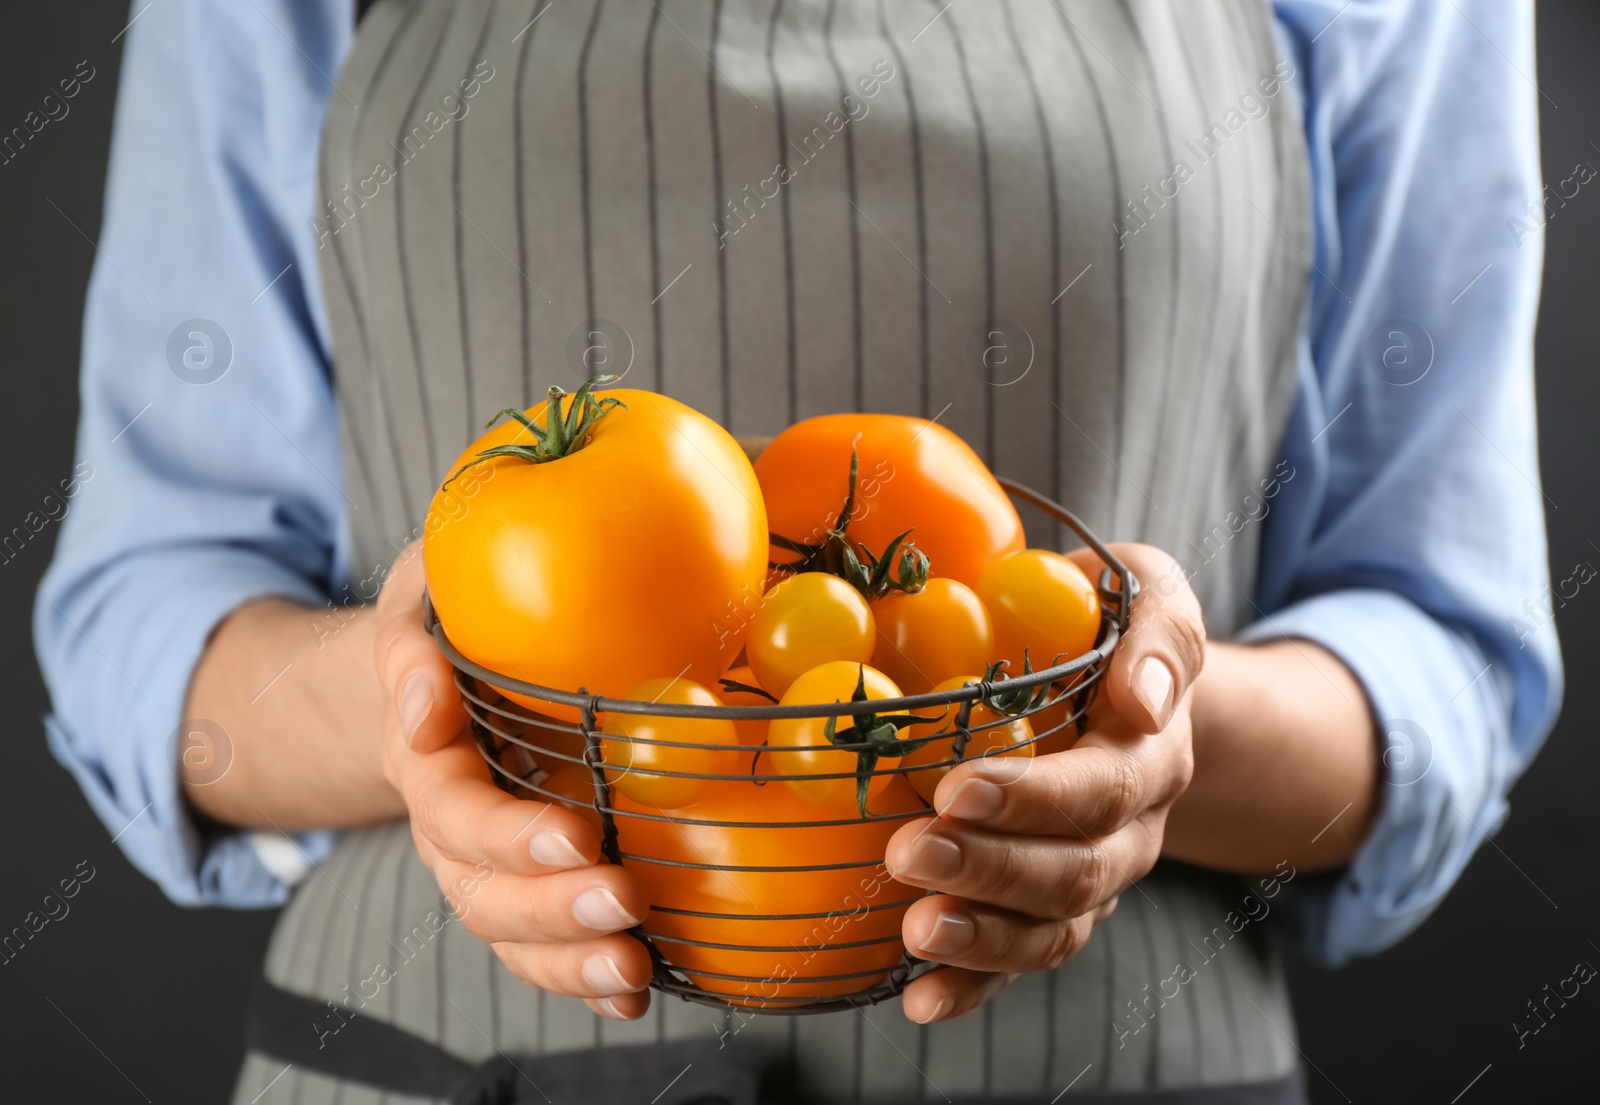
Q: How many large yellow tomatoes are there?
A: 3